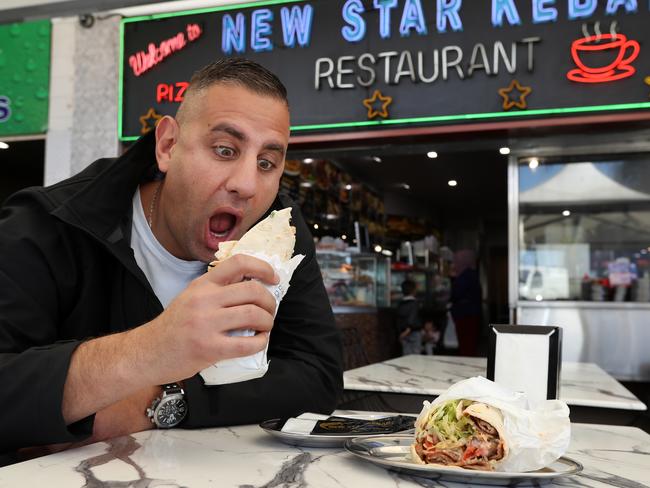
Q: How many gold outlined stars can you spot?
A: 3